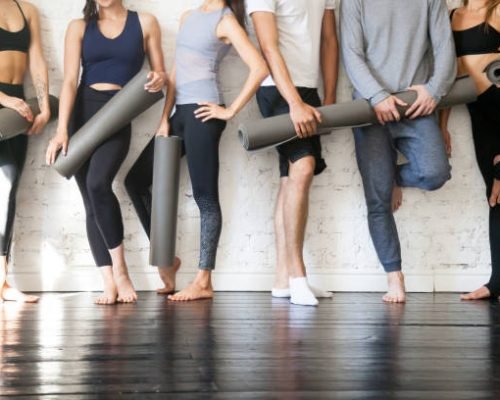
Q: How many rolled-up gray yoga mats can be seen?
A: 6